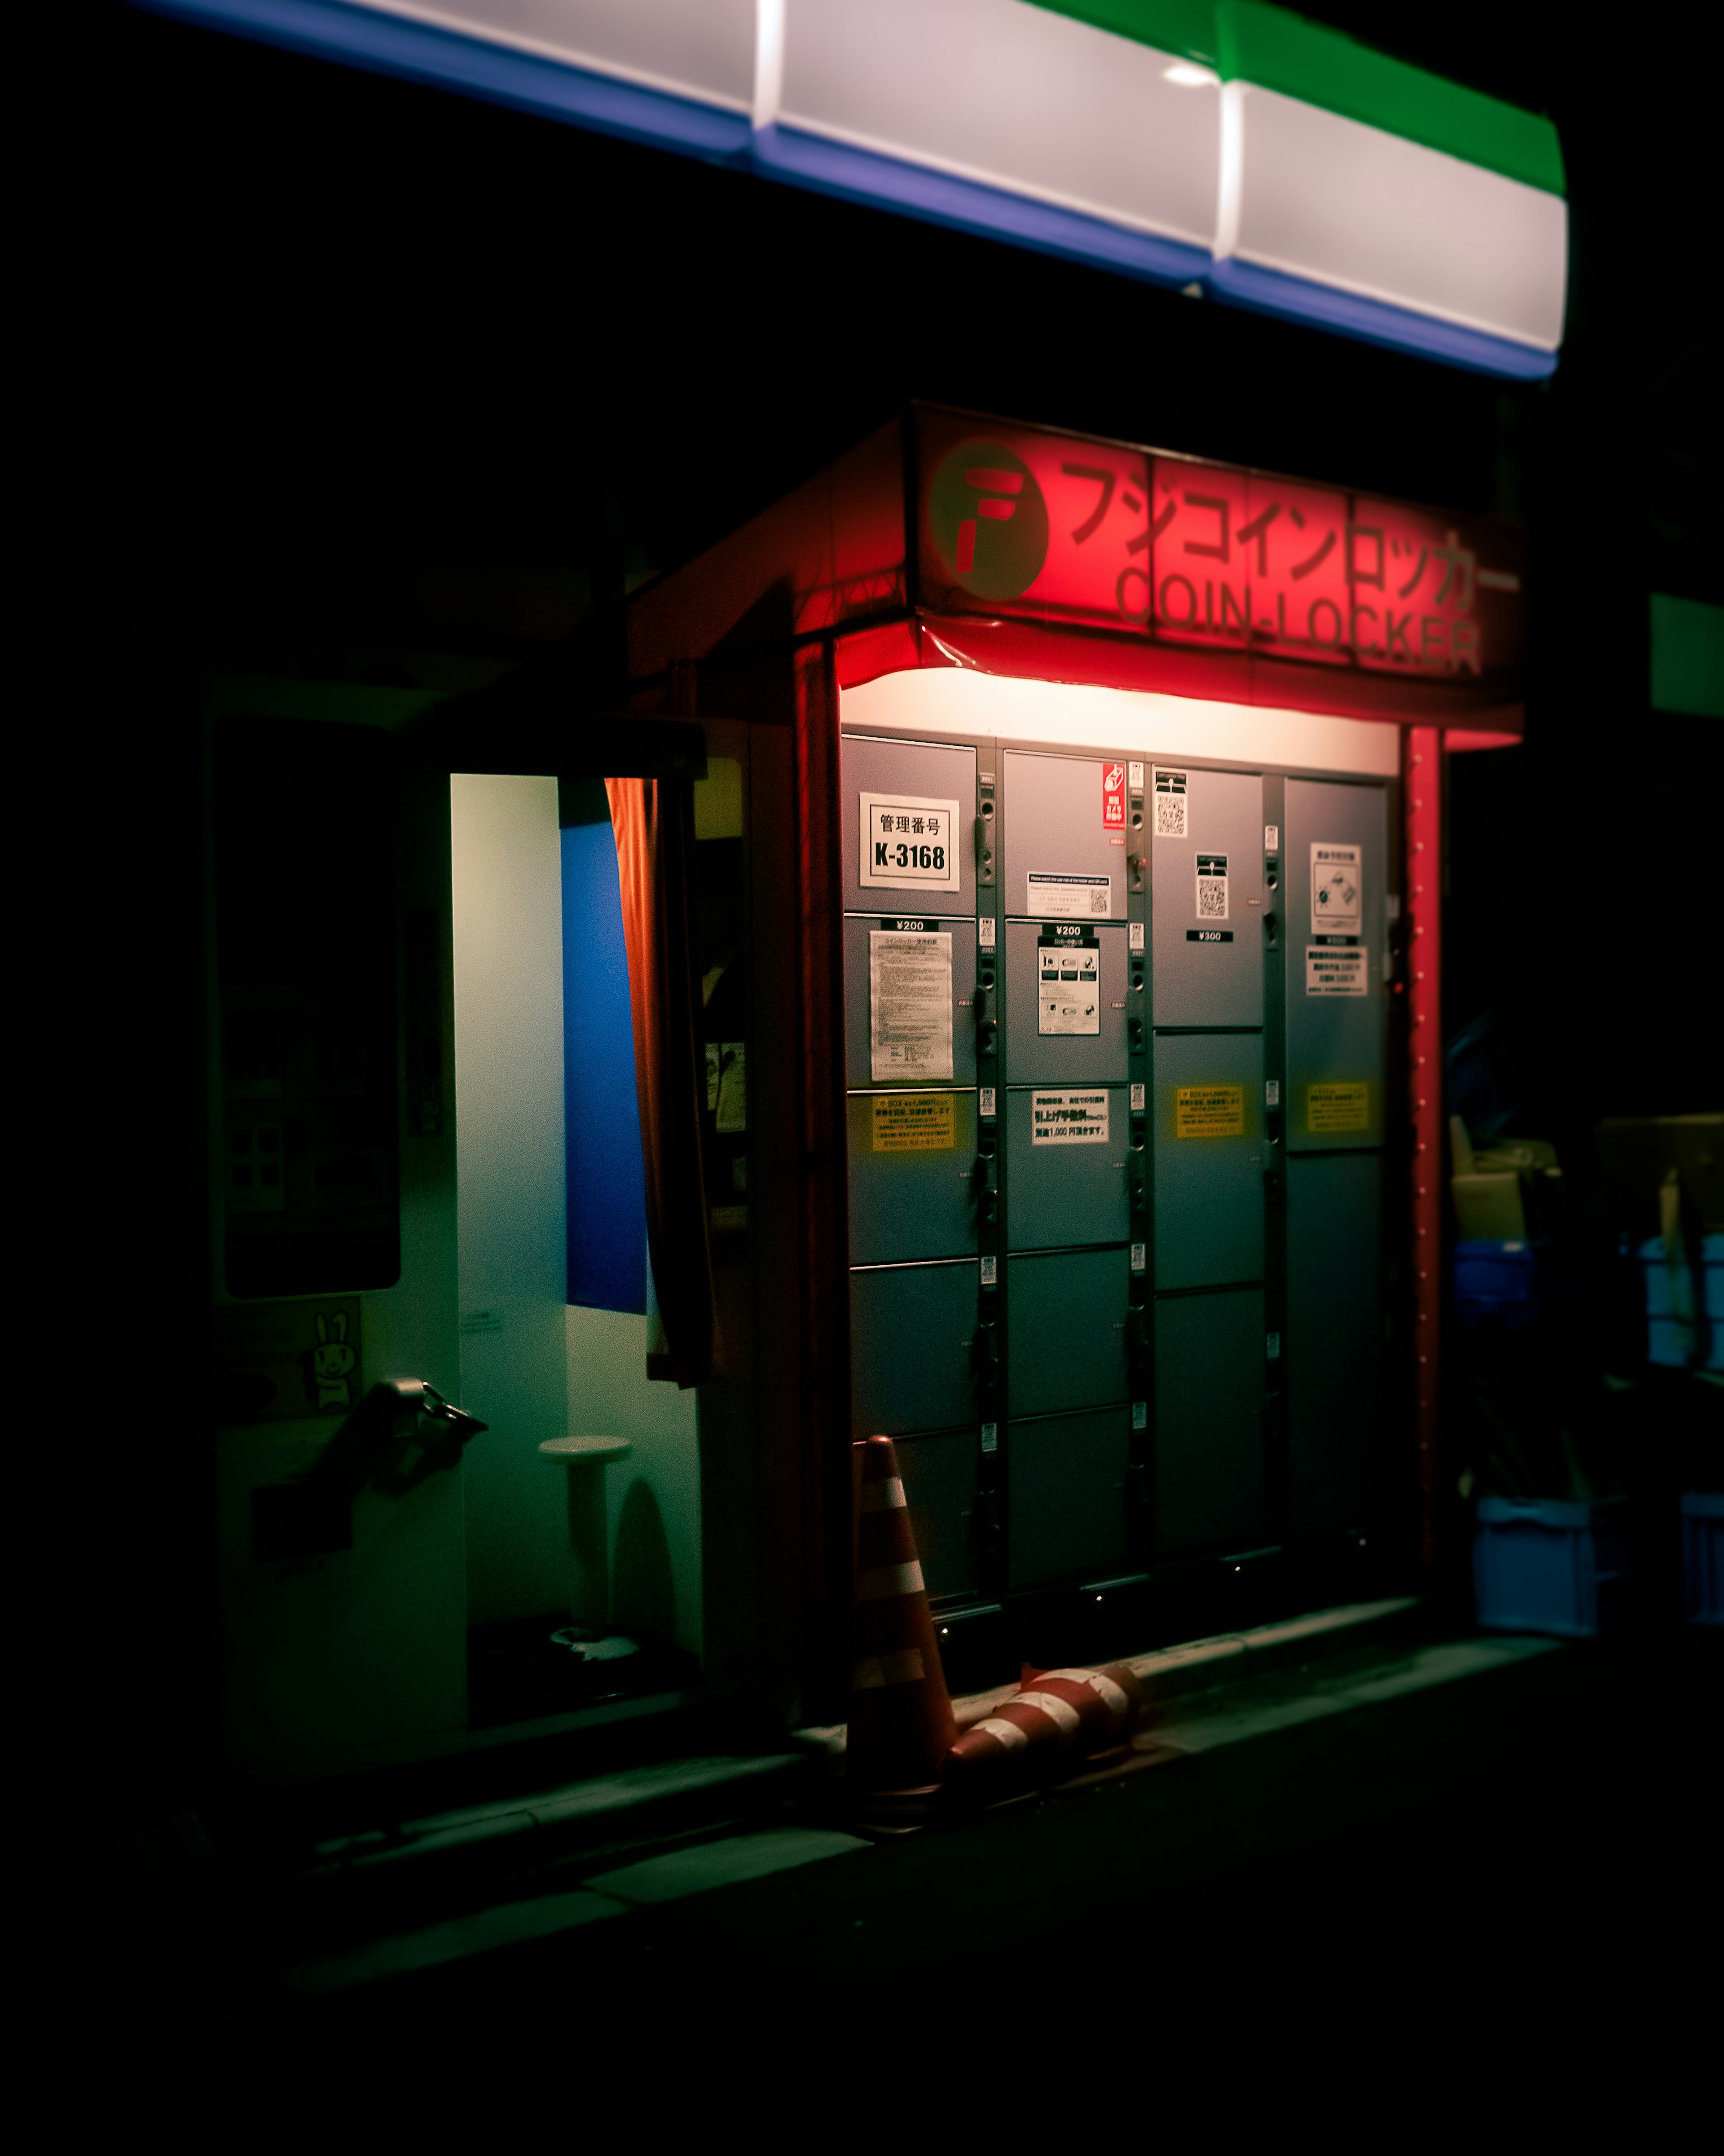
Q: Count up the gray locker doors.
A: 15